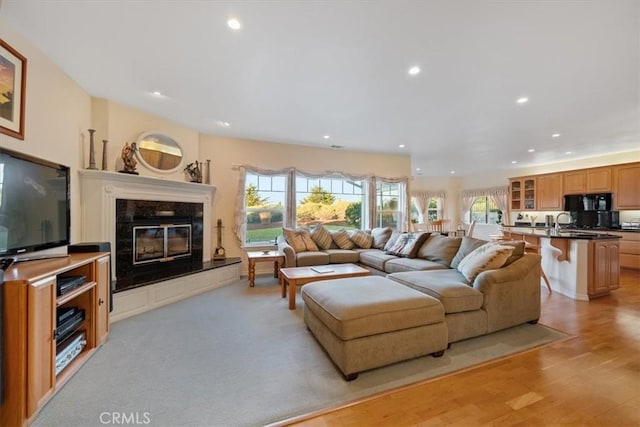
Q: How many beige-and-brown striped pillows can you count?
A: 3